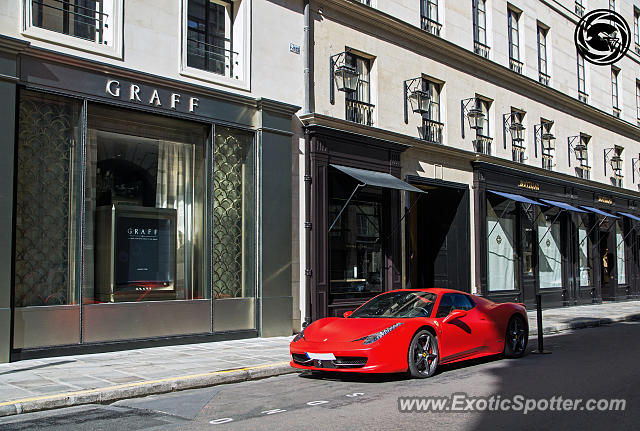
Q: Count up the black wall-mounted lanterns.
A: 7